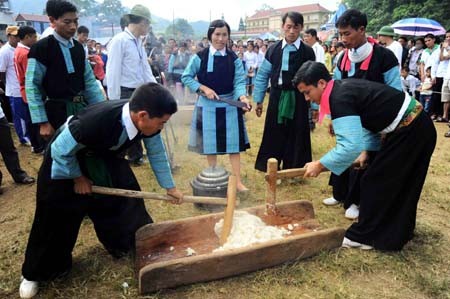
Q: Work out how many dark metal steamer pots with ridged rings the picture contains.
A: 1